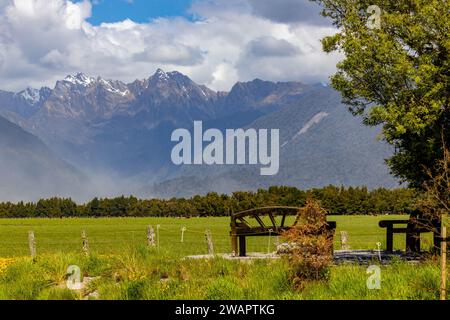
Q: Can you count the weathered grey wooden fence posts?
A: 5